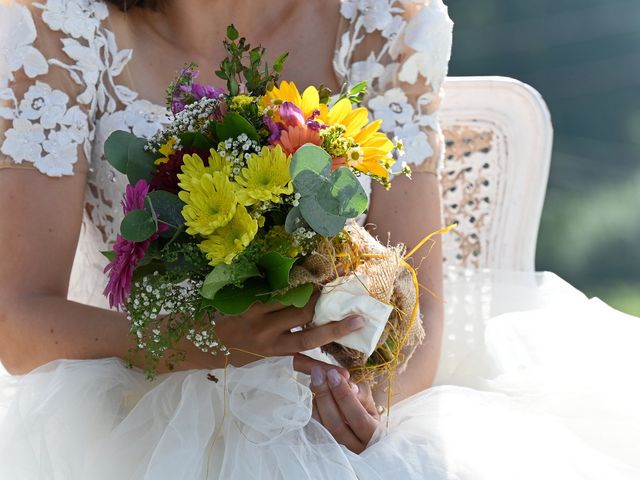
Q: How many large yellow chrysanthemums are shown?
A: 4